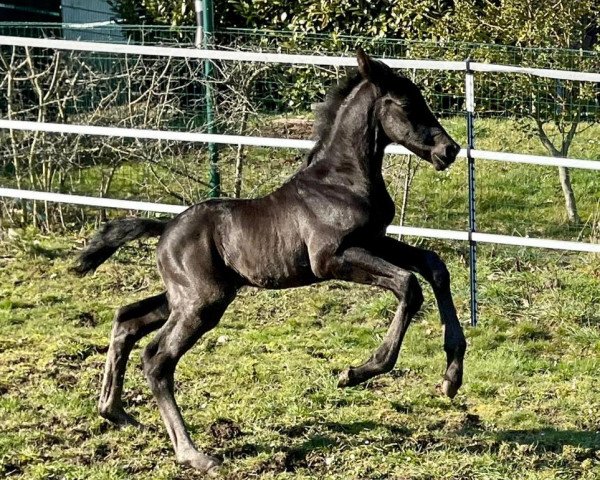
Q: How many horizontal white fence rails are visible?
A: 3